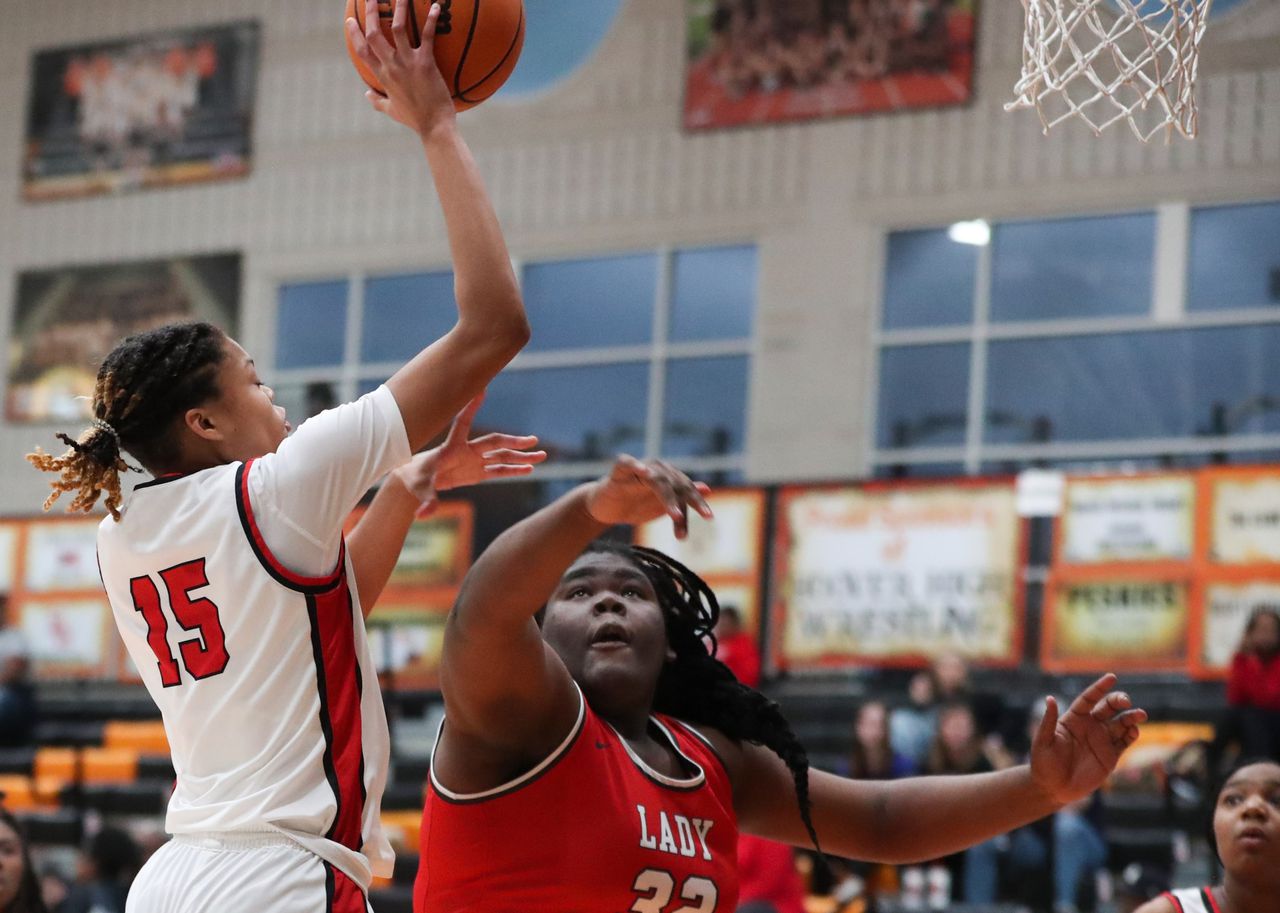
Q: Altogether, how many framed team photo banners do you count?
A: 3